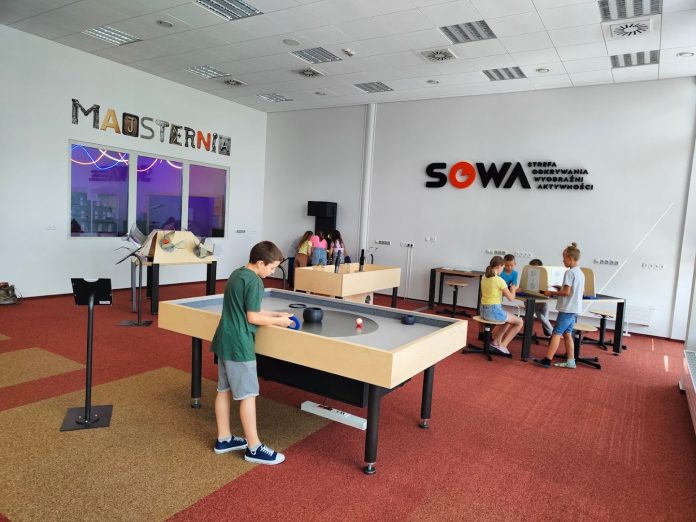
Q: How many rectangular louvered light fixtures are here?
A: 10